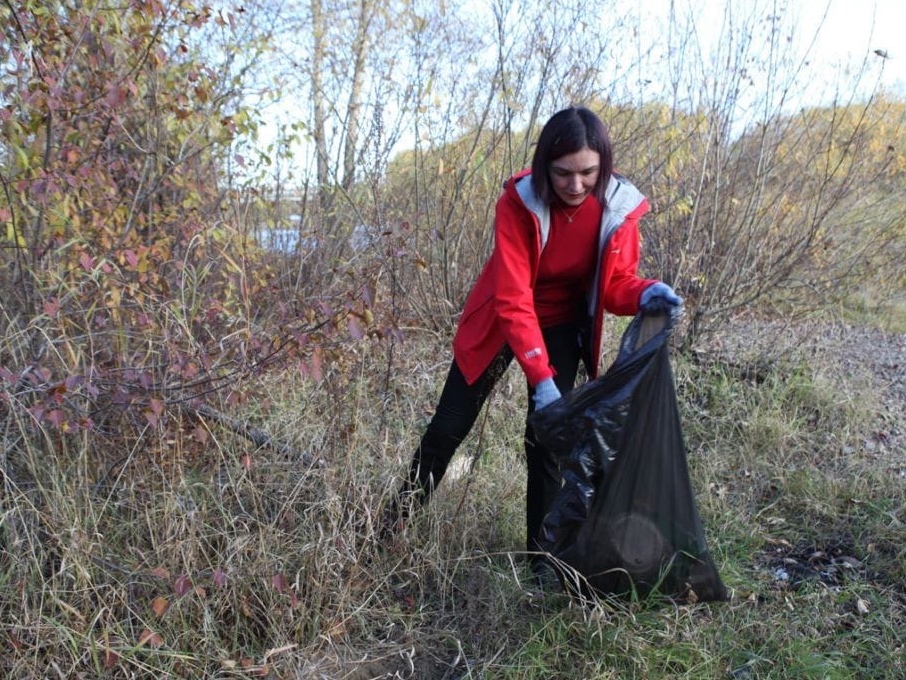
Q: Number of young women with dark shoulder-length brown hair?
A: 1